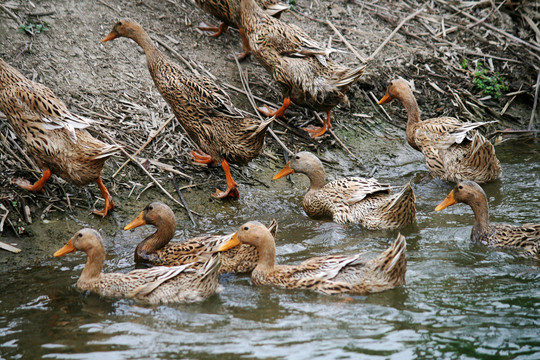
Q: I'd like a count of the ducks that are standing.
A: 4